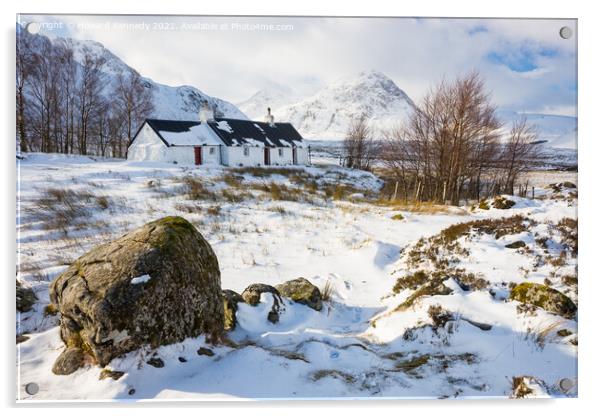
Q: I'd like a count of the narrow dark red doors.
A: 3